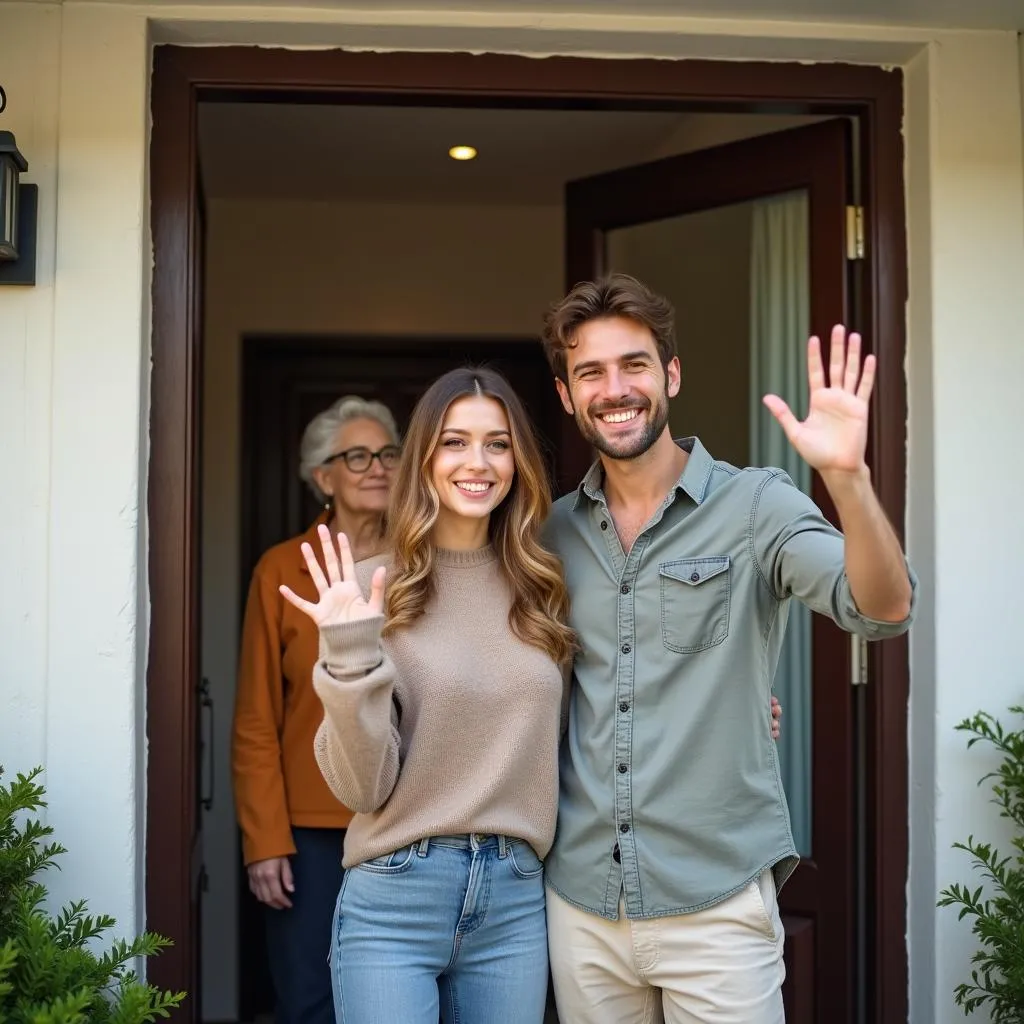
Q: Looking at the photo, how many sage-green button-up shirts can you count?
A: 1